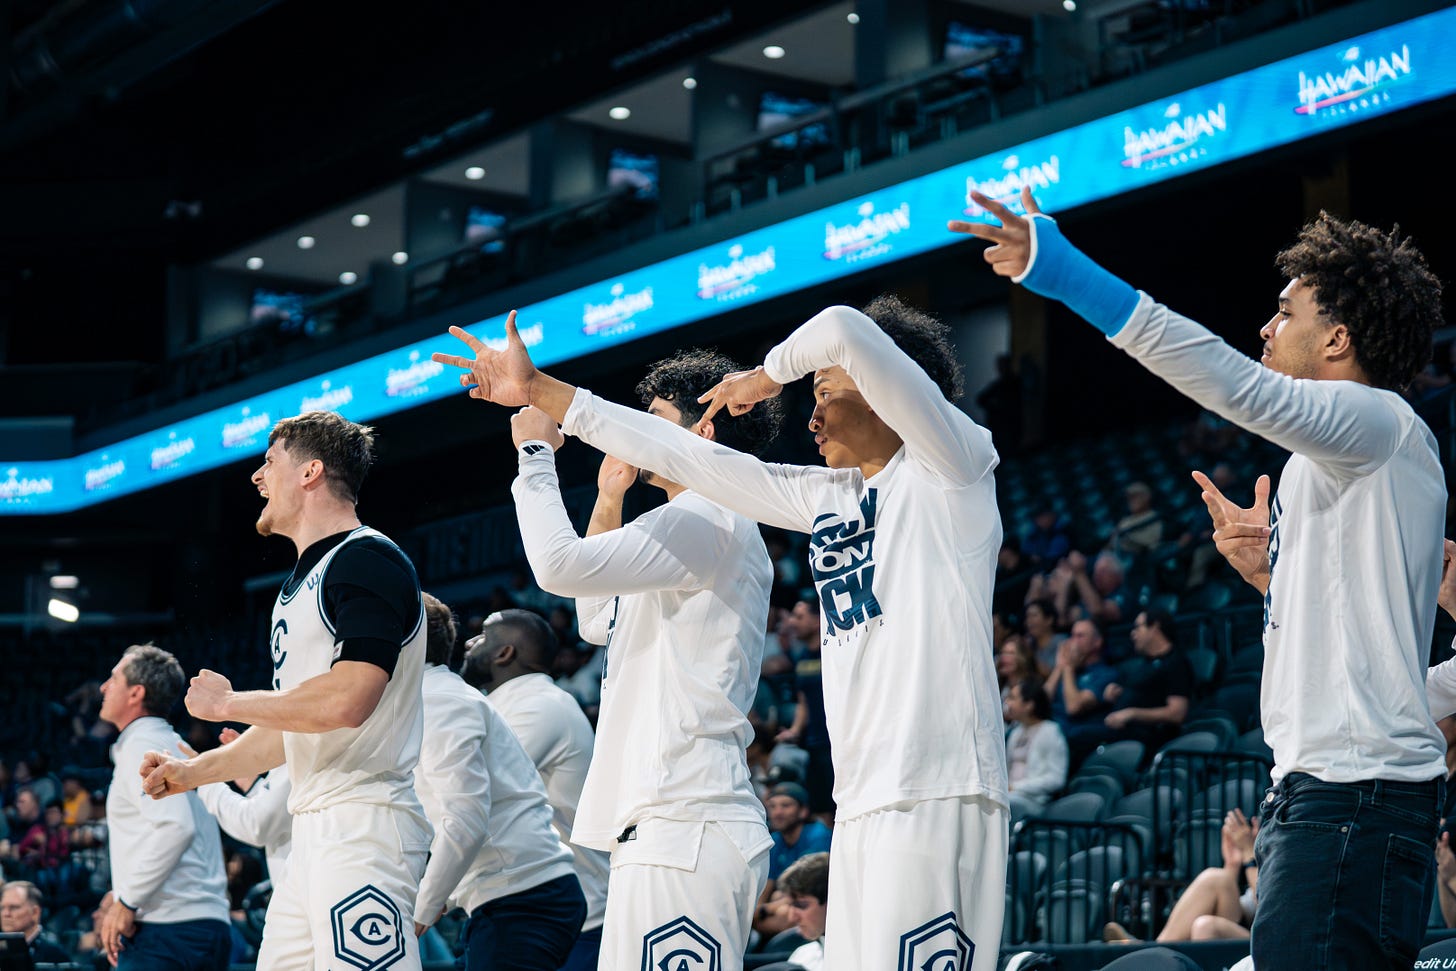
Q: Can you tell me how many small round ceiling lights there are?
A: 11